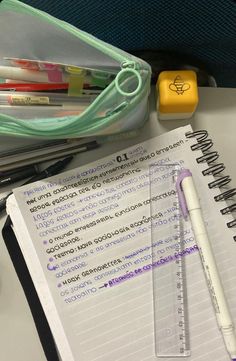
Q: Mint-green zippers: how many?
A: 2